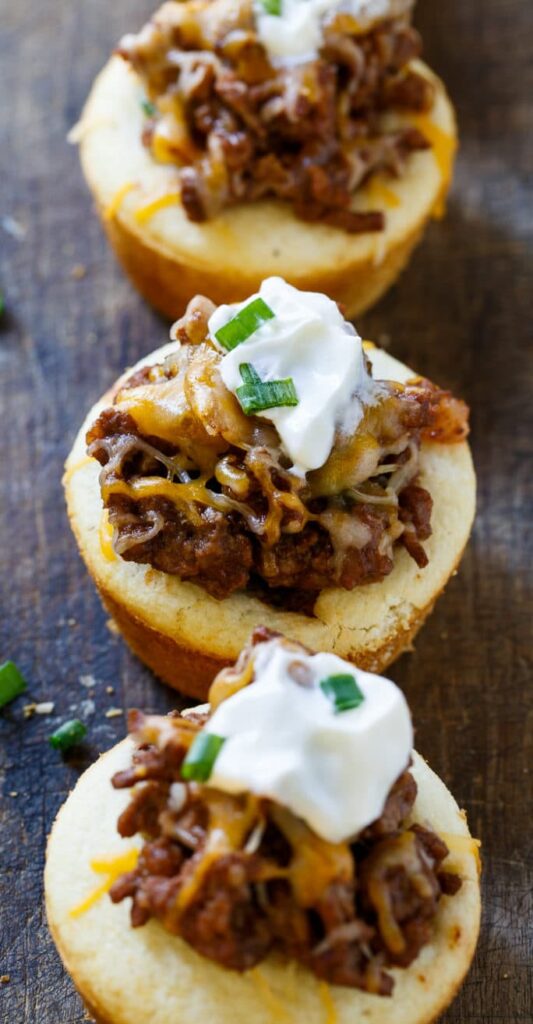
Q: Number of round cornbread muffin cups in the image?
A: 3